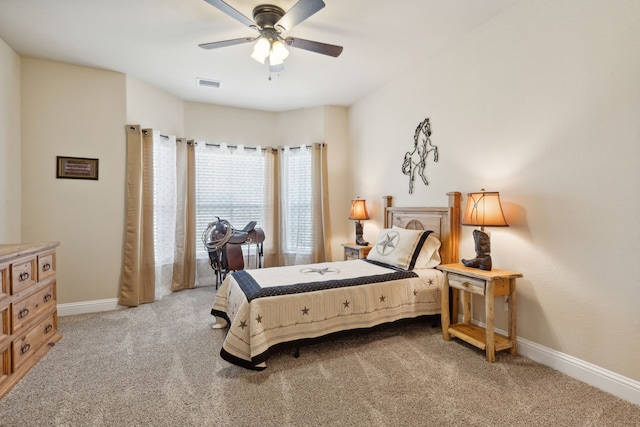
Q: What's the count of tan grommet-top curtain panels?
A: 4